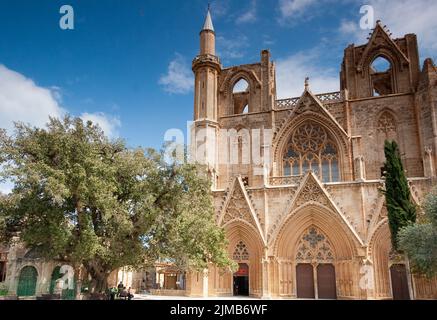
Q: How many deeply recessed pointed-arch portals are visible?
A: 3